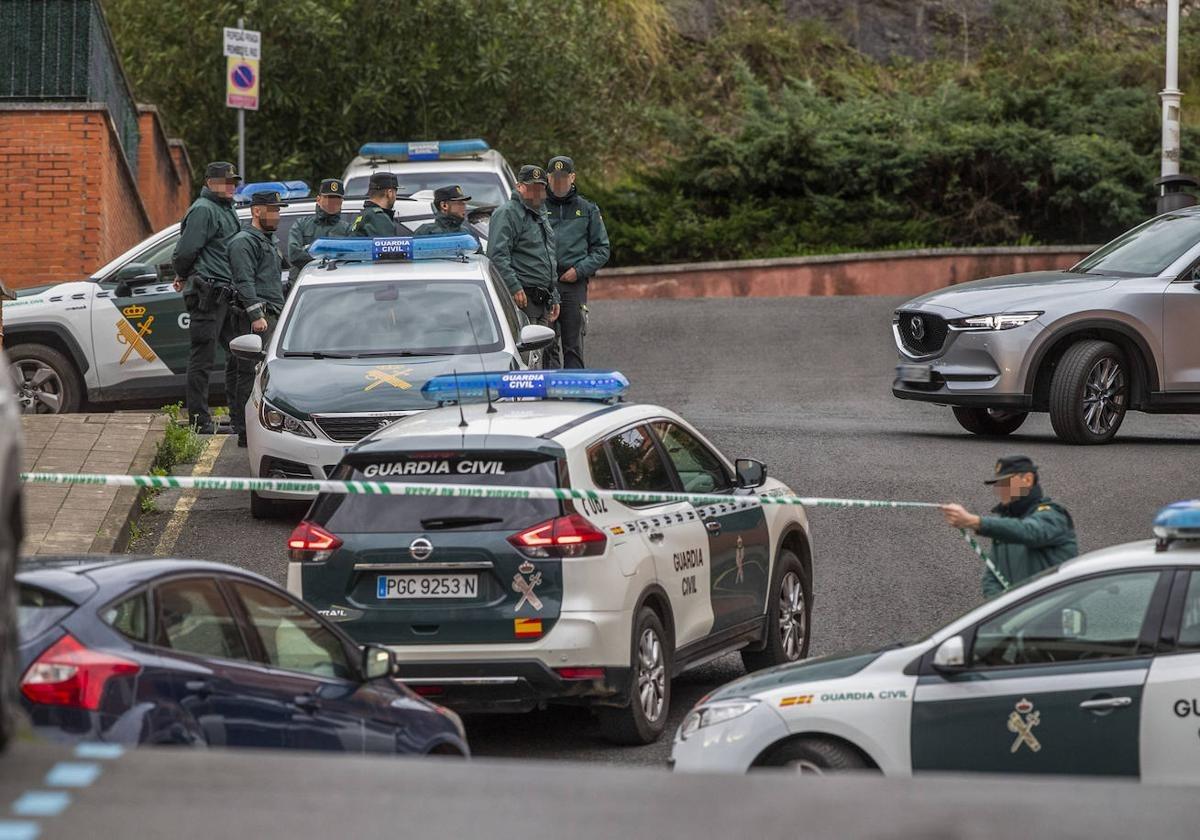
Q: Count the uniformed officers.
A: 8